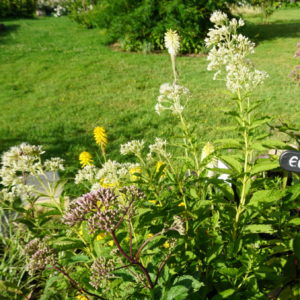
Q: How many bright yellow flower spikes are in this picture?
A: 2